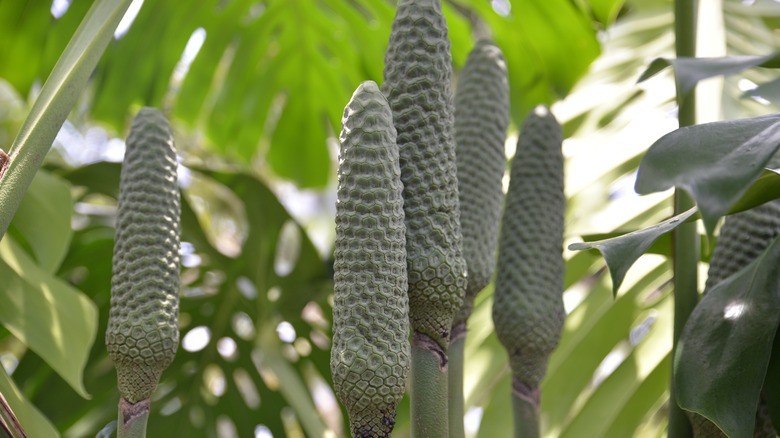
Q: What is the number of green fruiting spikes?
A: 6